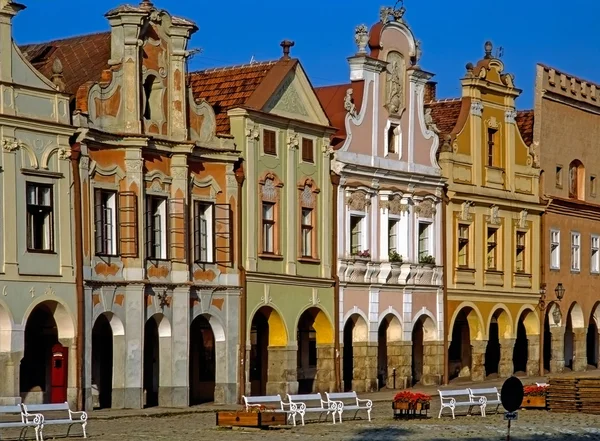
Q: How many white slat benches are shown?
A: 7